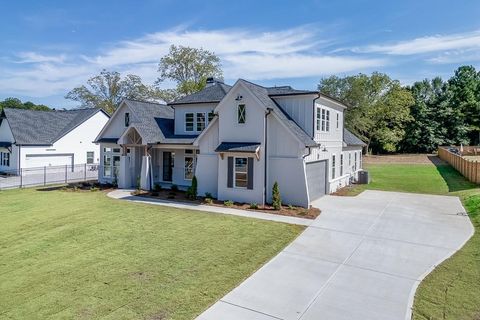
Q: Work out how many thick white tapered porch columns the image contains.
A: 2